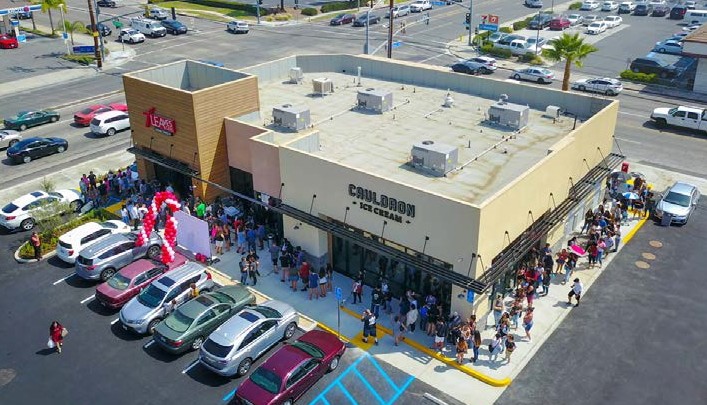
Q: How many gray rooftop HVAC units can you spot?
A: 4